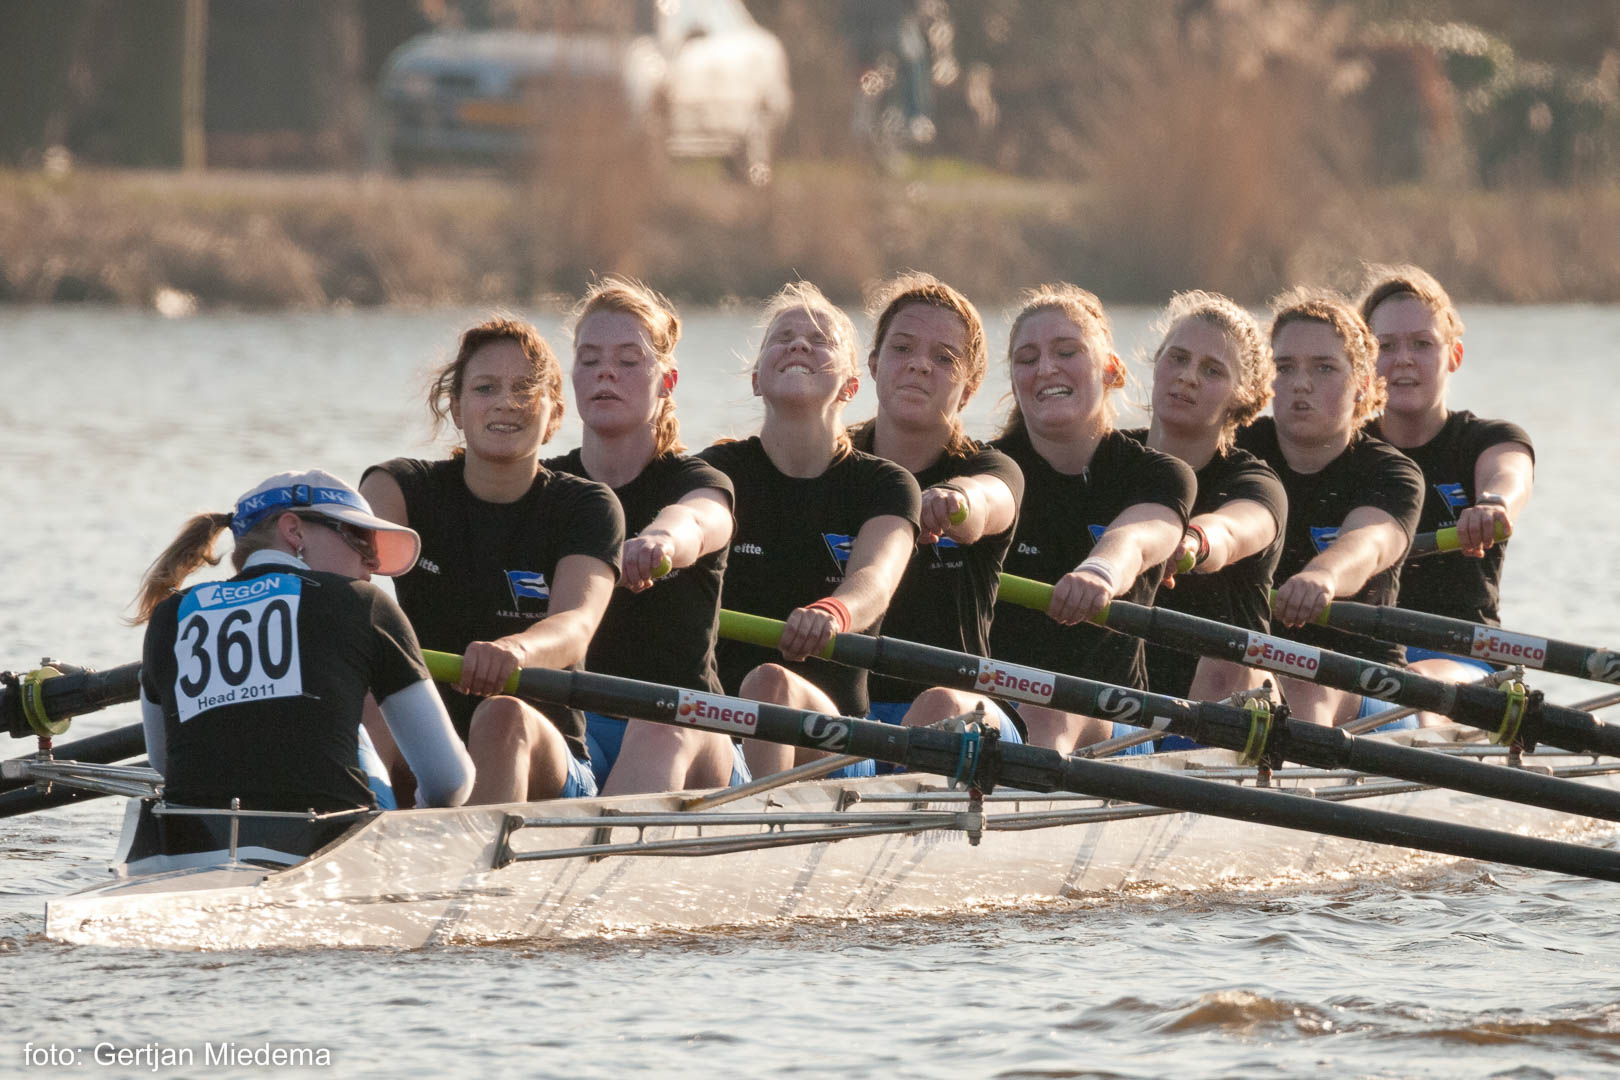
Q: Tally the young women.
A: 9